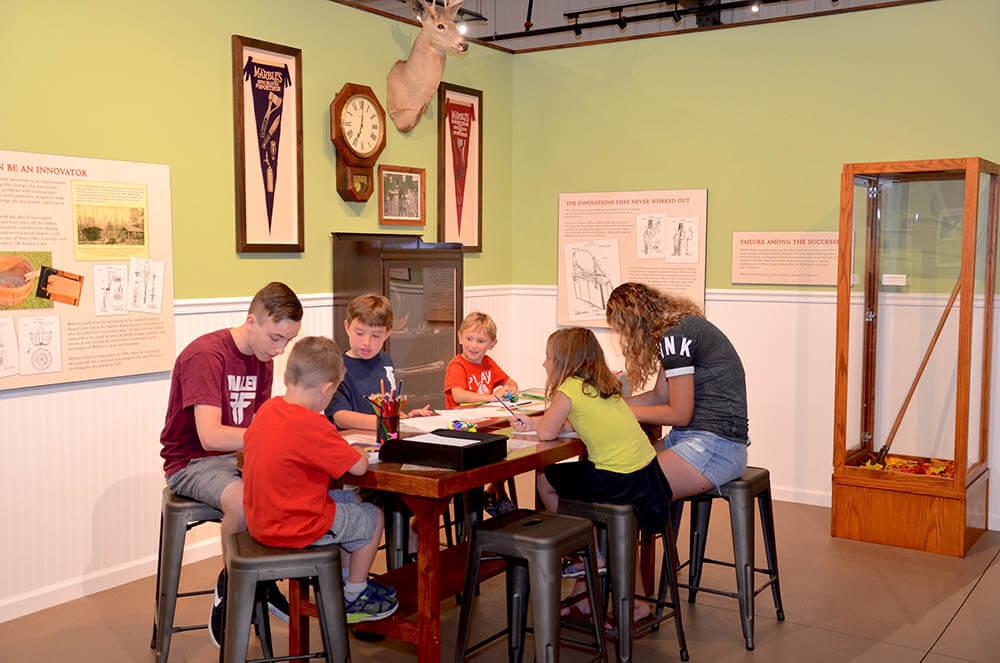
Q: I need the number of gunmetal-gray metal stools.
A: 7